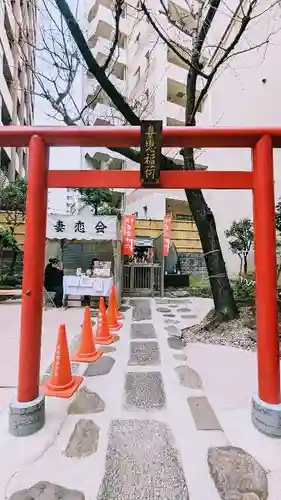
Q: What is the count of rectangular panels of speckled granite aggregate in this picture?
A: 5